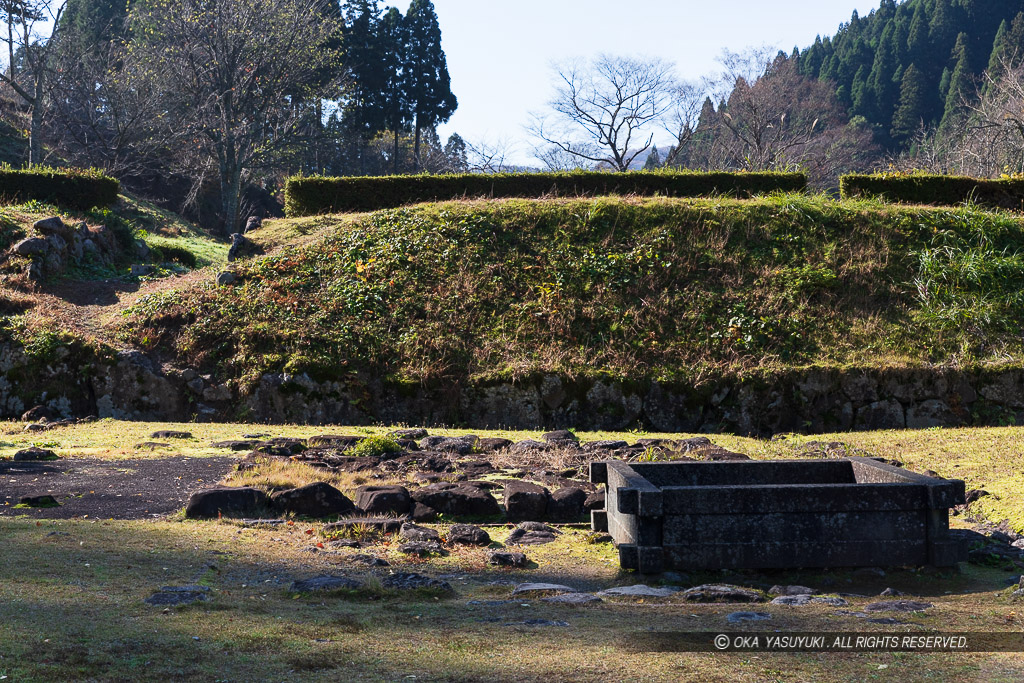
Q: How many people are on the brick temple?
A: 0